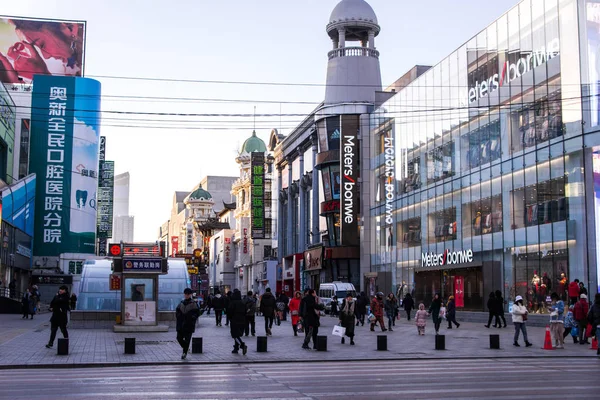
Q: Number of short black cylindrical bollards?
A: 8